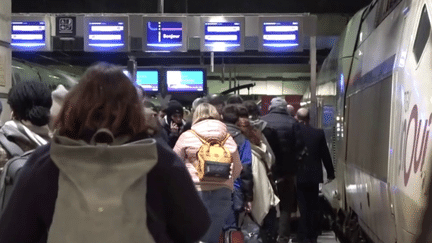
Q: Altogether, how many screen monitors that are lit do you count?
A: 7